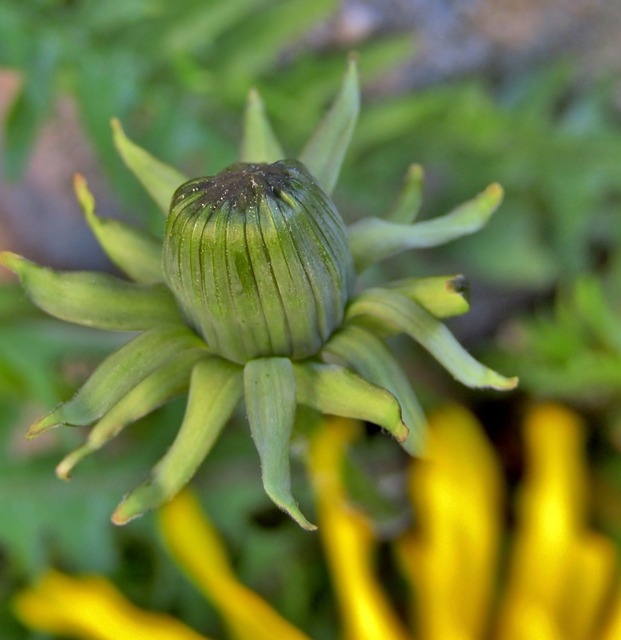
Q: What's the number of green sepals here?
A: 15